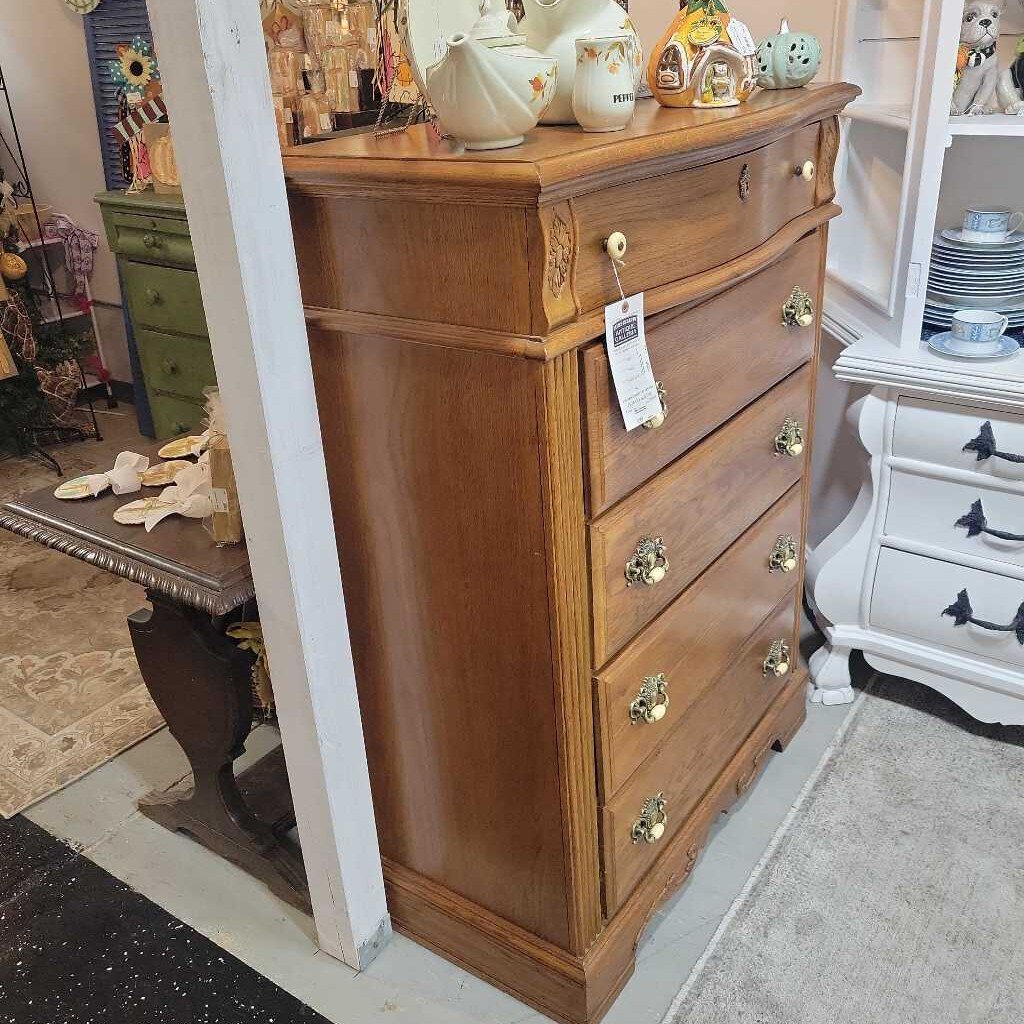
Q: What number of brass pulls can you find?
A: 8